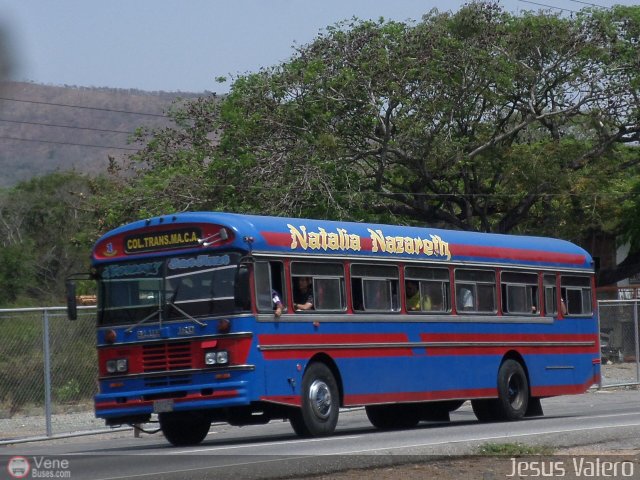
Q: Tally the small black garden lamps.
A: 0